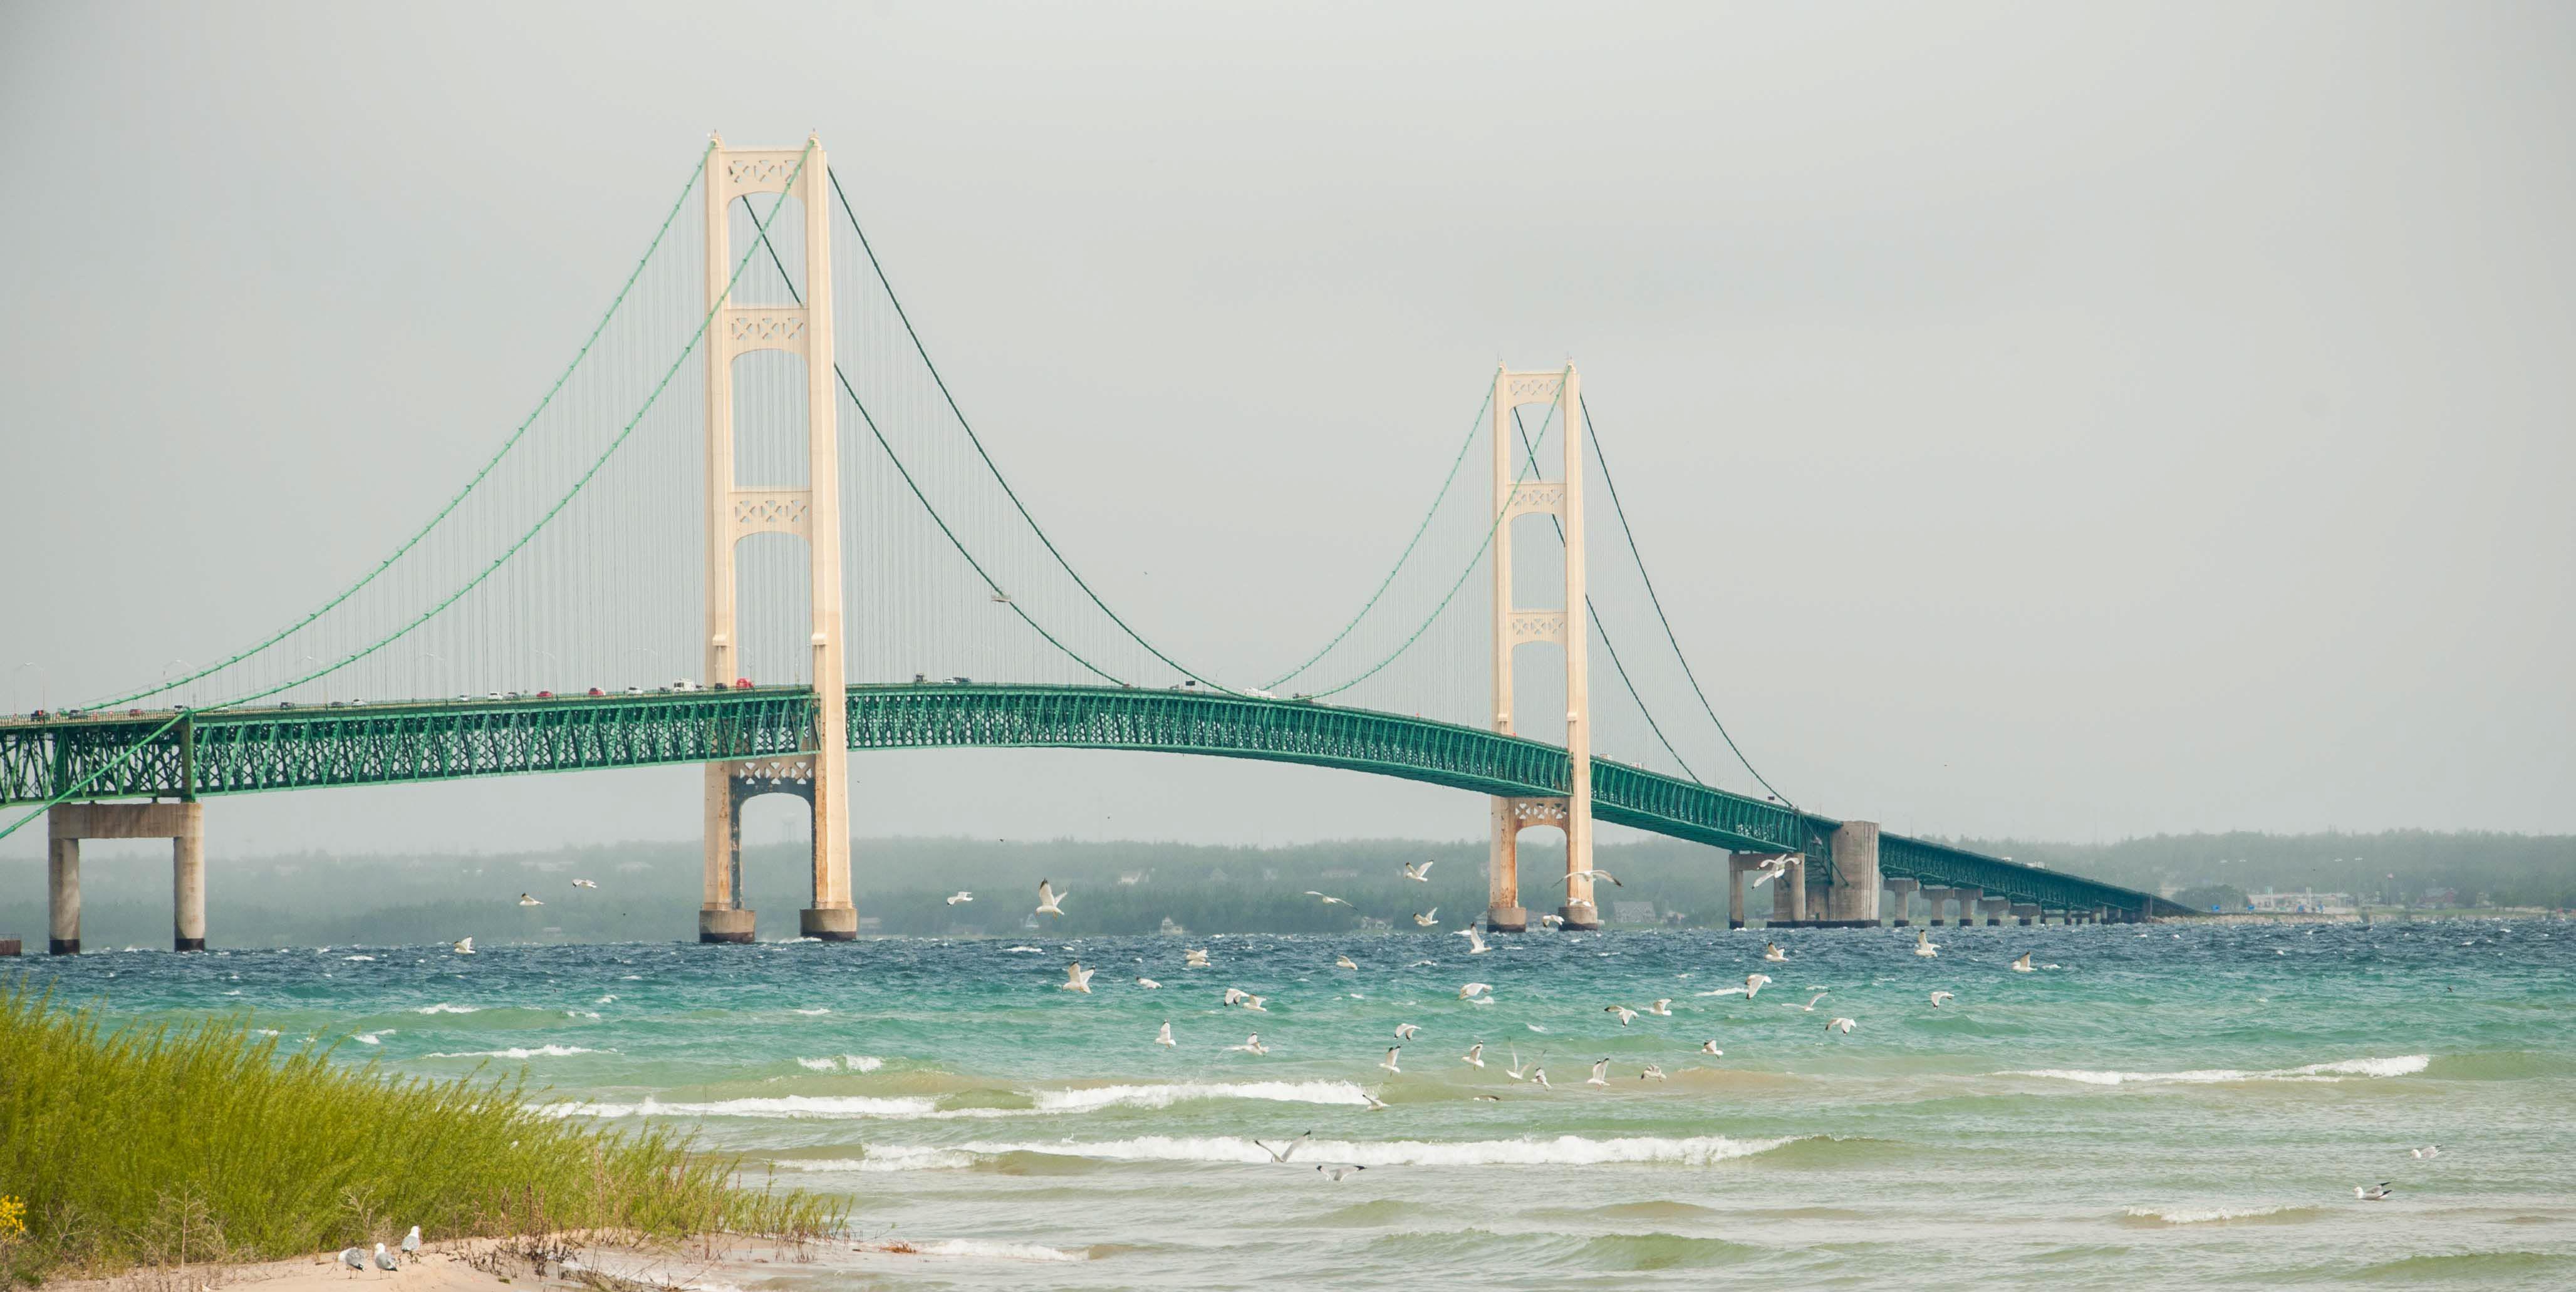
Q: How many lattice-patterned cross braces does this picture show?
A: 8